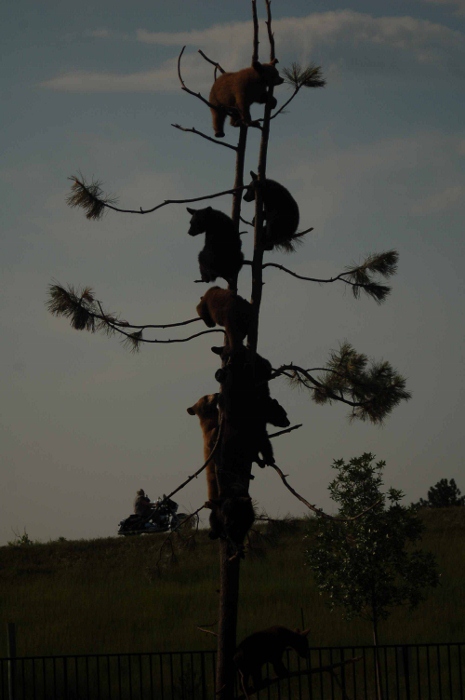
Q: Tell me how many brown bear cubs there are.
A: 3